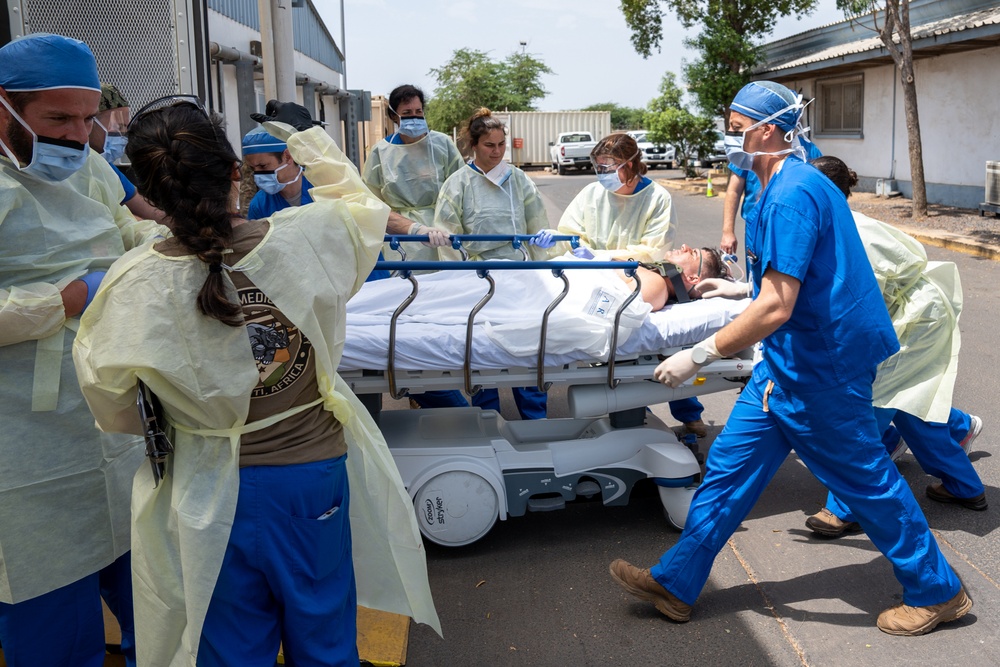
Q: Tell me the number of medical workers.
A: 10